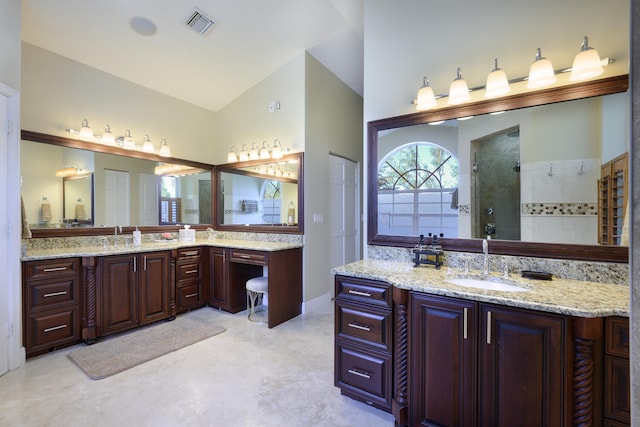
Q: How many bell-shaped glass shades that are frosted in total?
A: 15